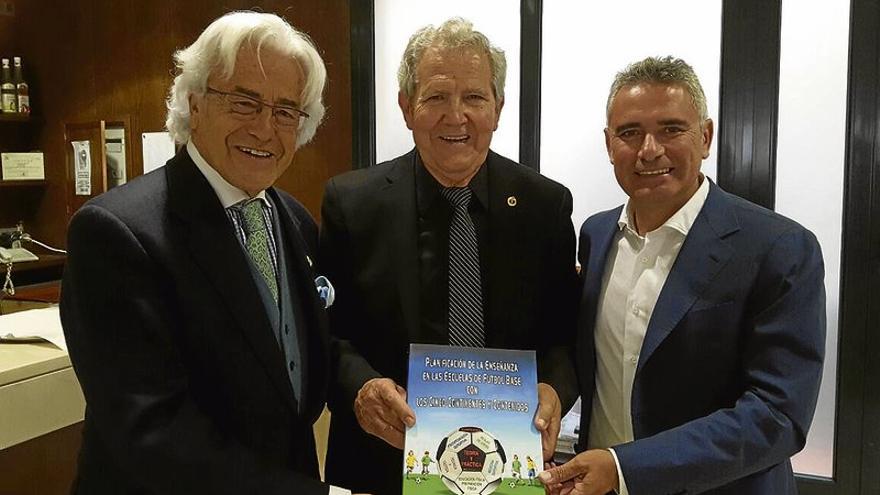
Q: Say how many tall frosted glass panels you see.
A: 3